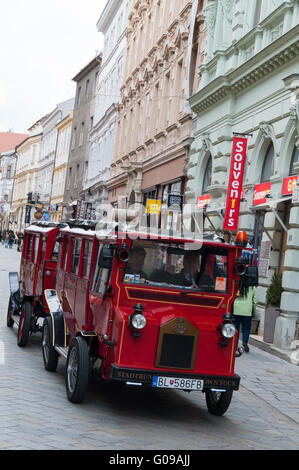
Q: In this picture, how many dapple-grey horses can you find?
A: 0